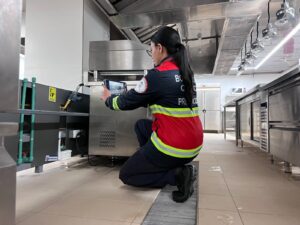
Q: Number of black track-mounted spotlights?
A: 0